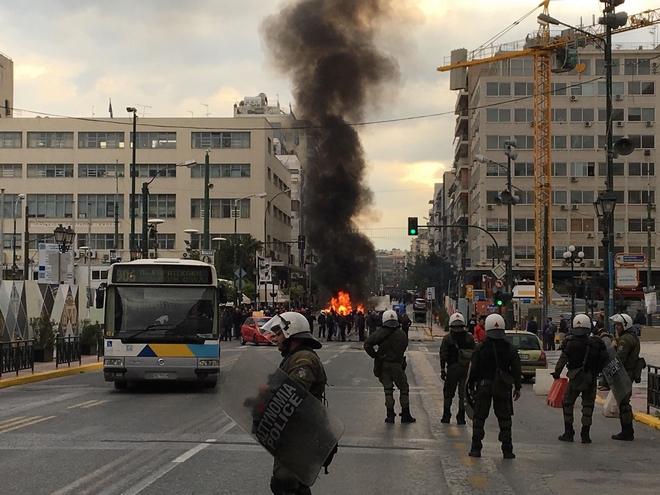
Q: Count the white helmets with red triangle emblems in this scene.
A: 4